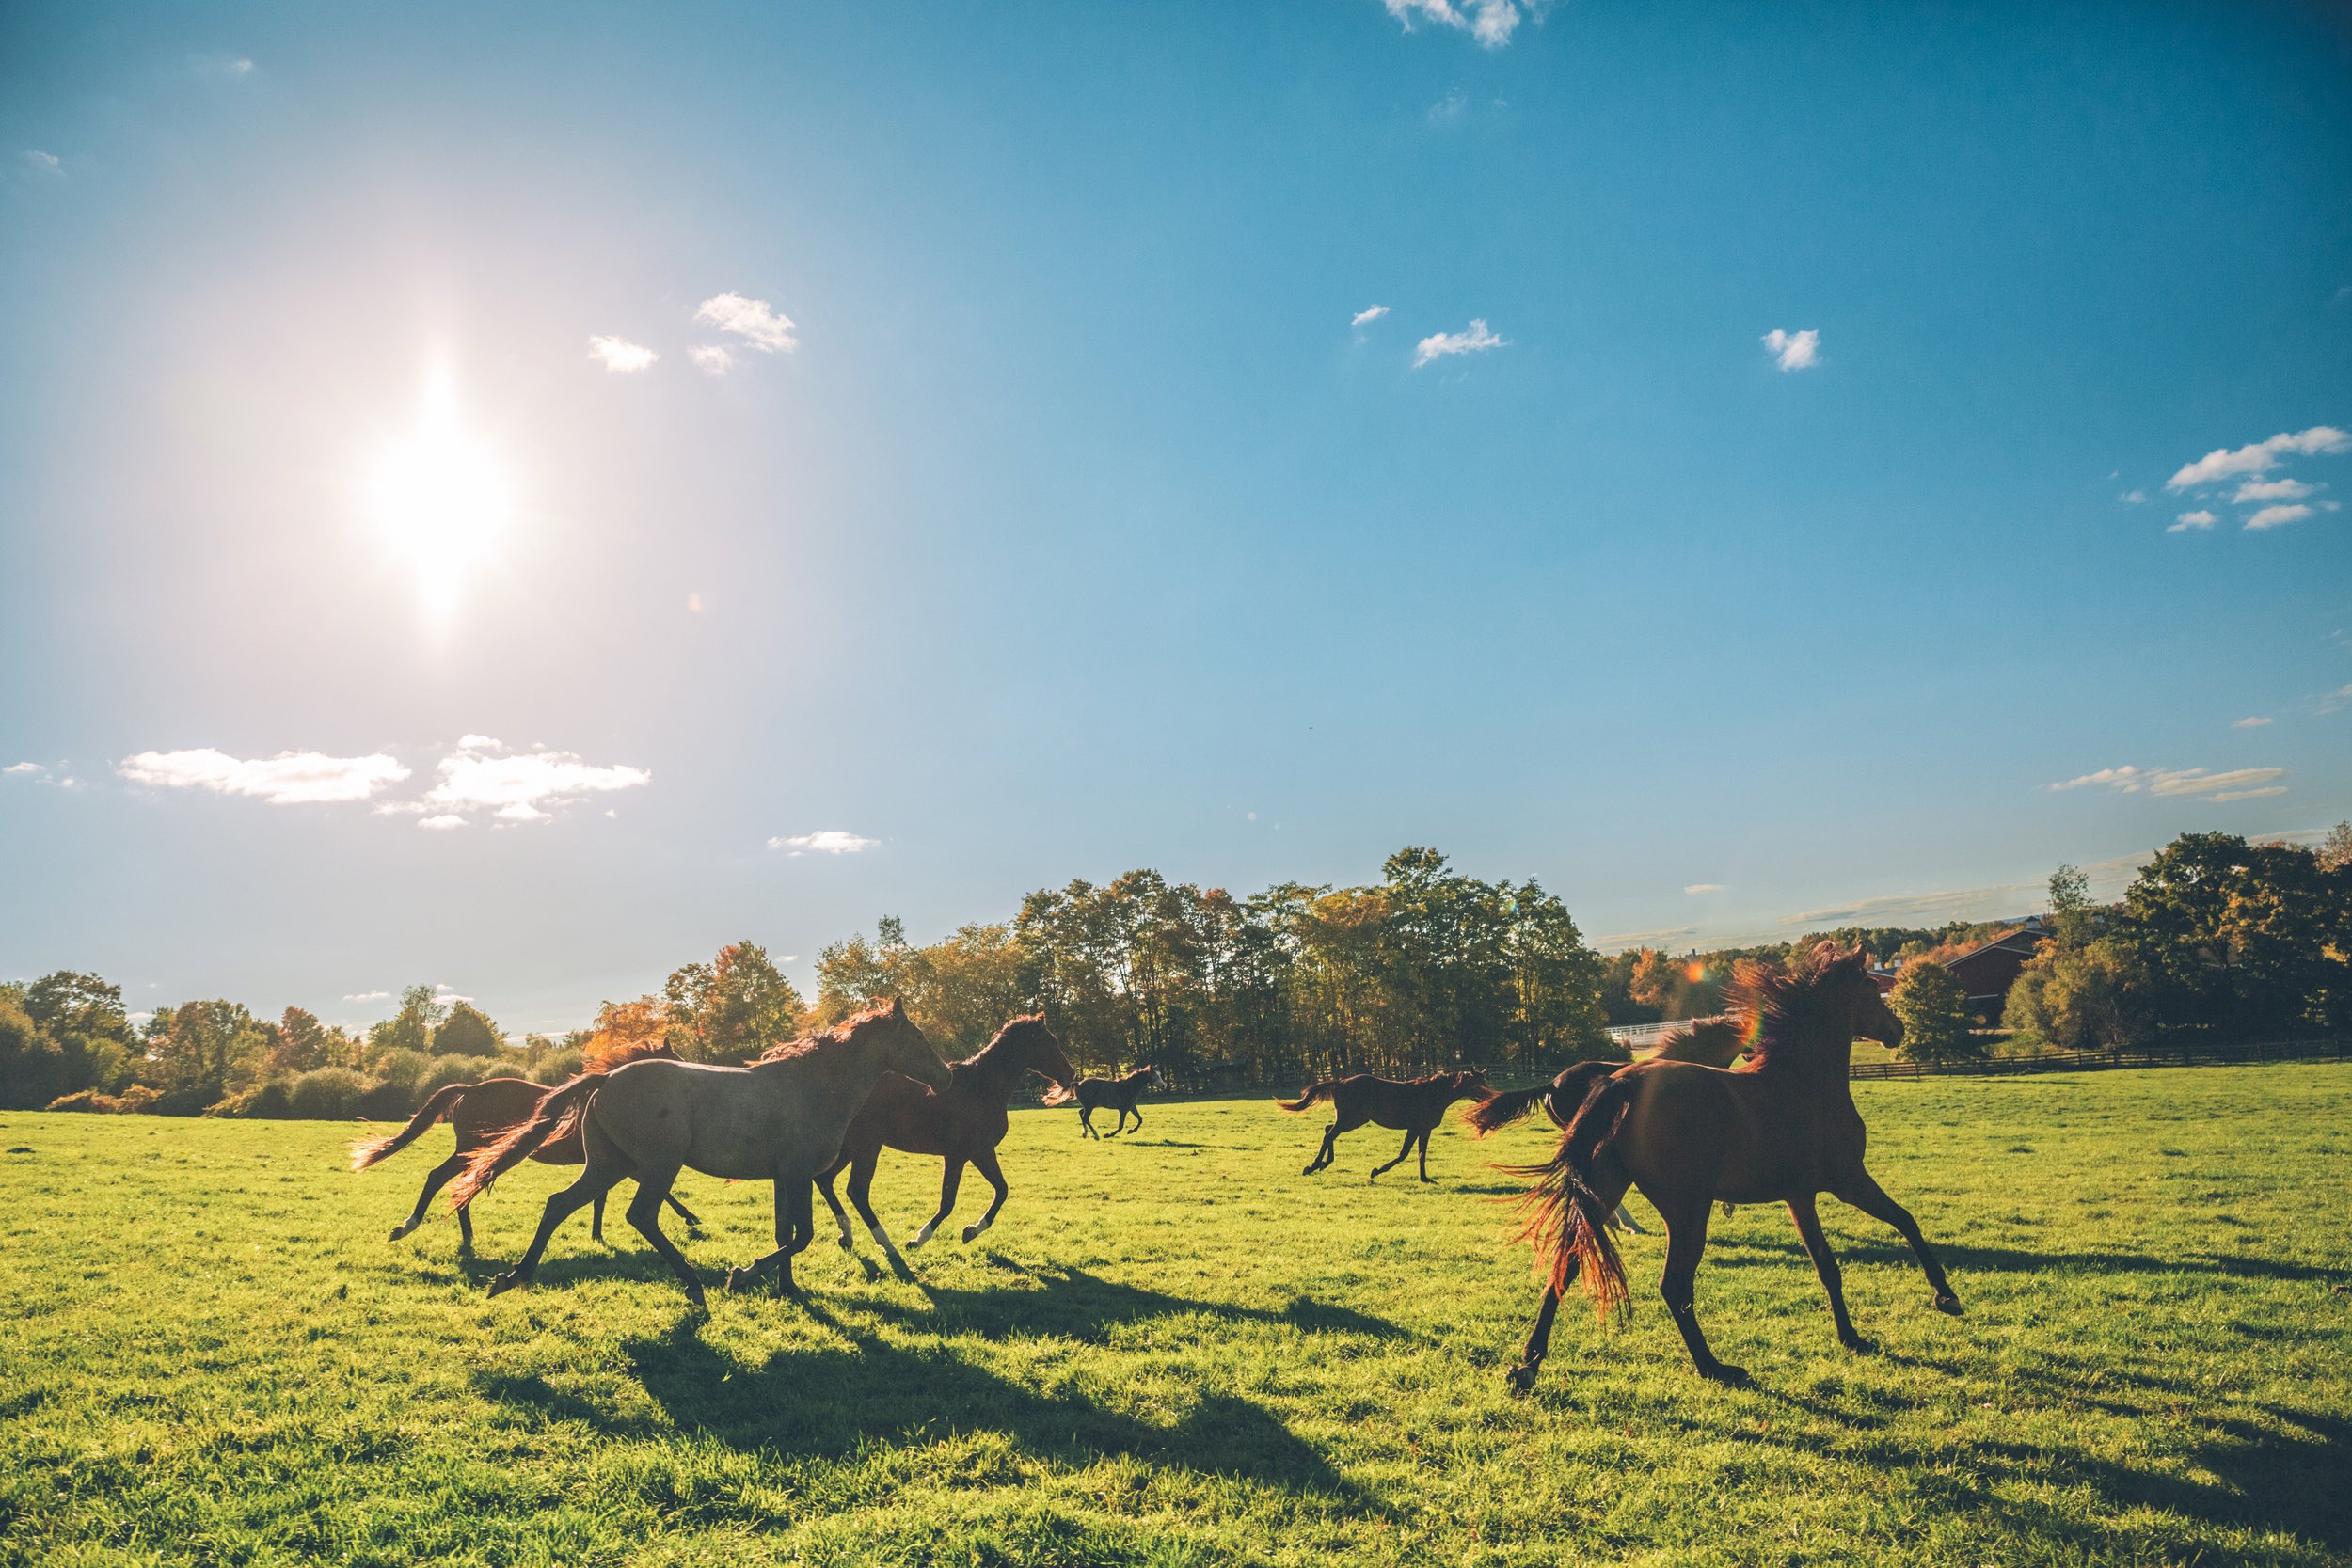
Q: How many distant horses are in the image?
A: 2